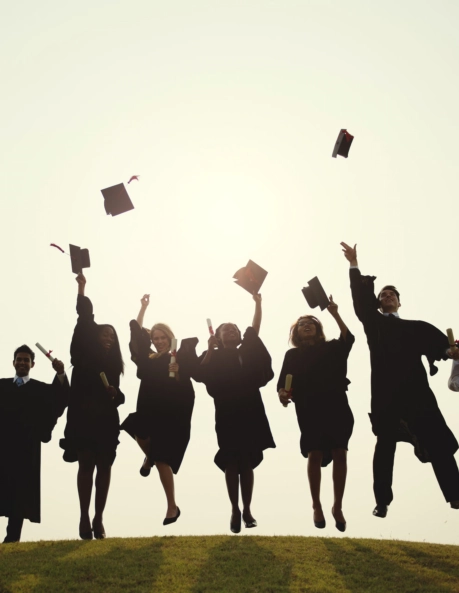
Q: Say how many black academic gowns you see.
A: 6